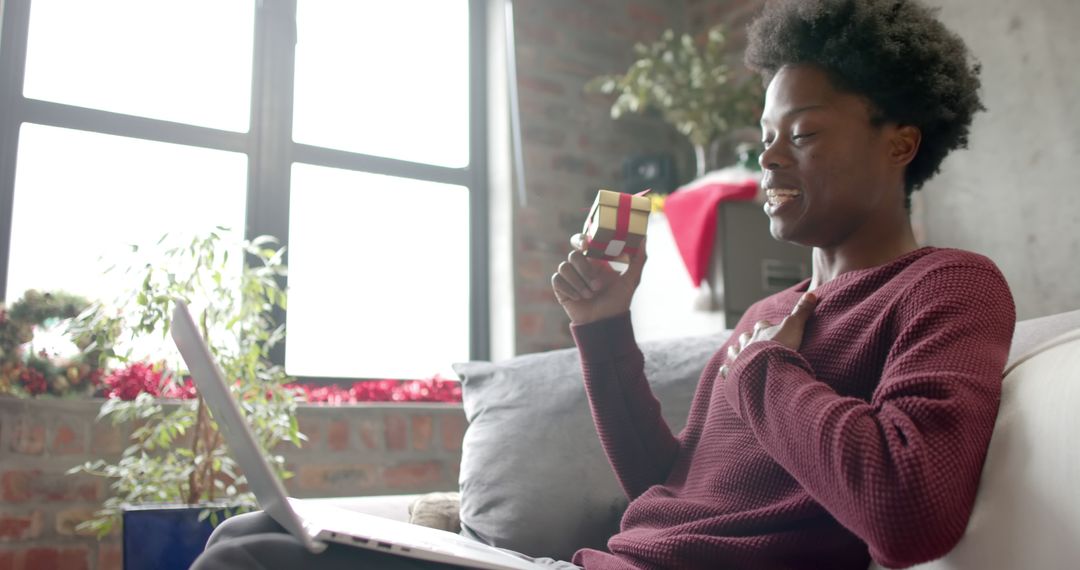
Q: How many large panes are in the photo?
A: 4